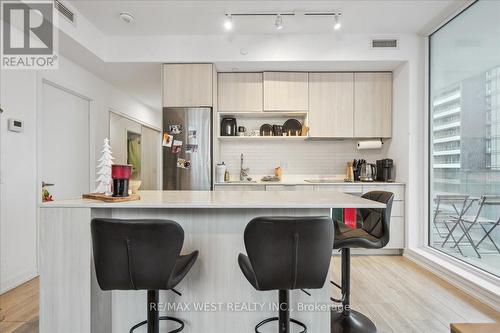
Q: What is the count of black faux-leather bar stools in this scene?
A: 3